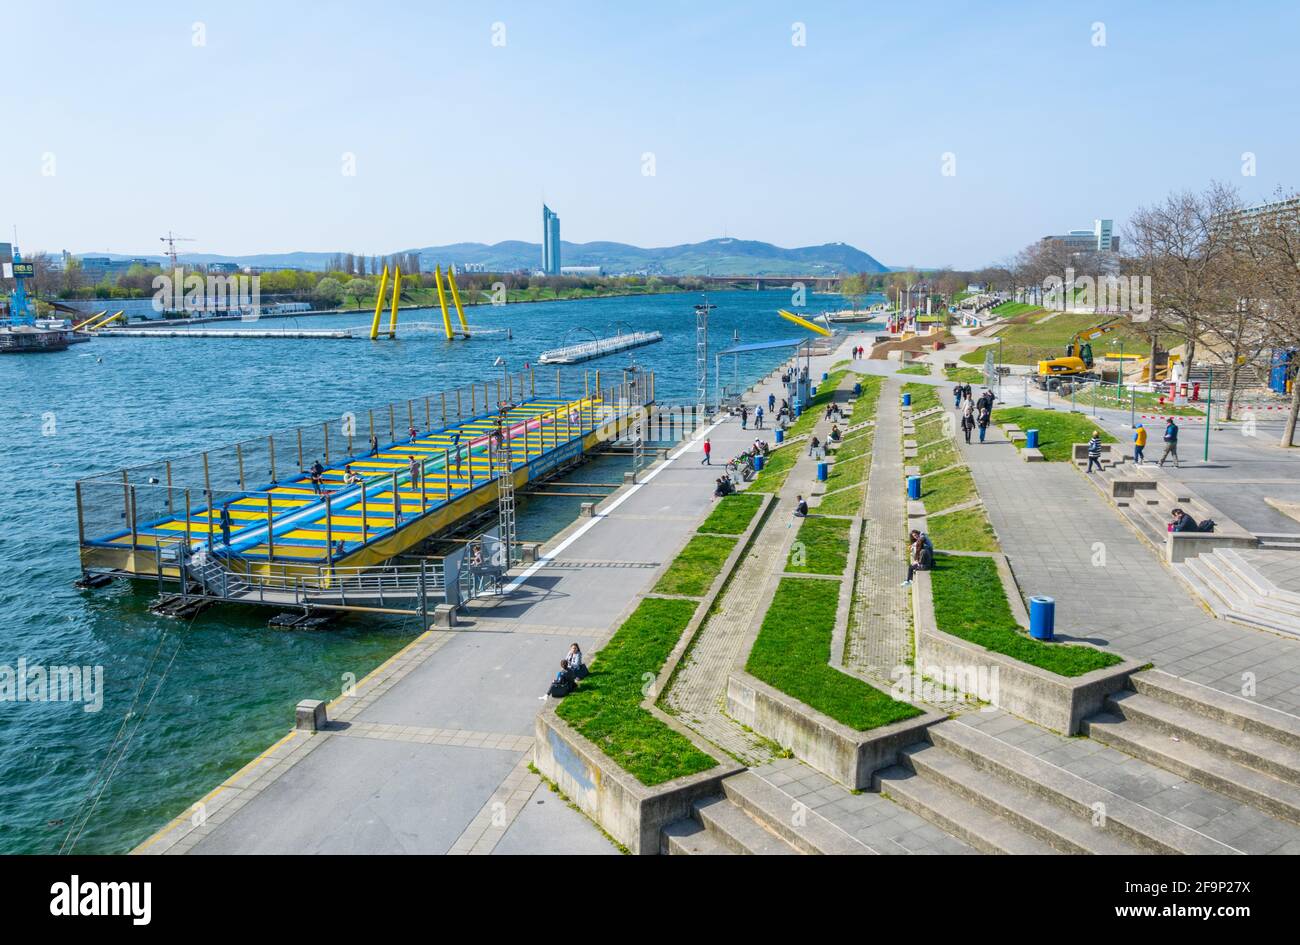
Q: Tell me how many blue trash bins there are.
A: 11